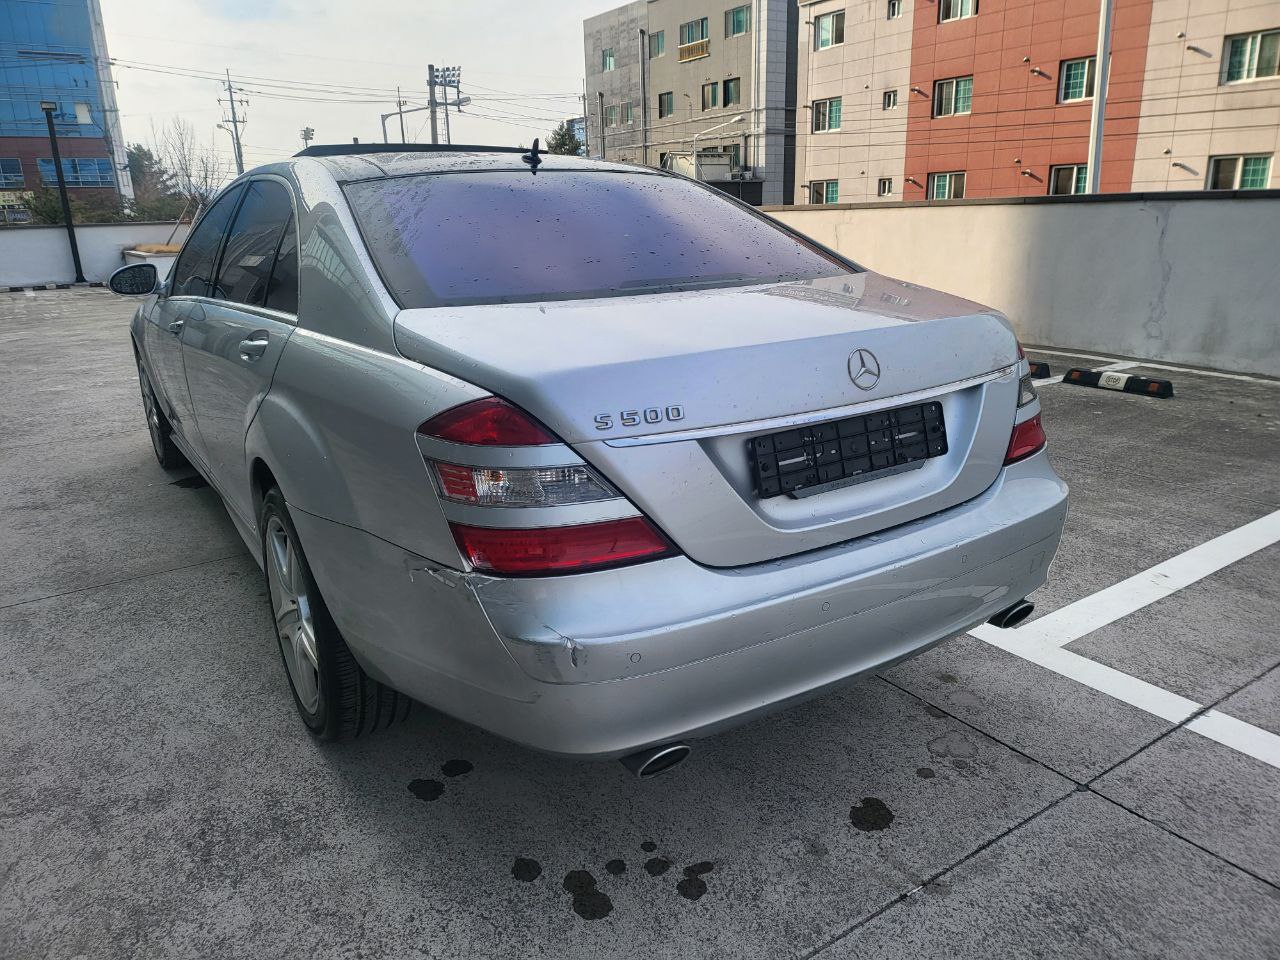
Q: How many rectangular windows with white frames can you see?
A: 13